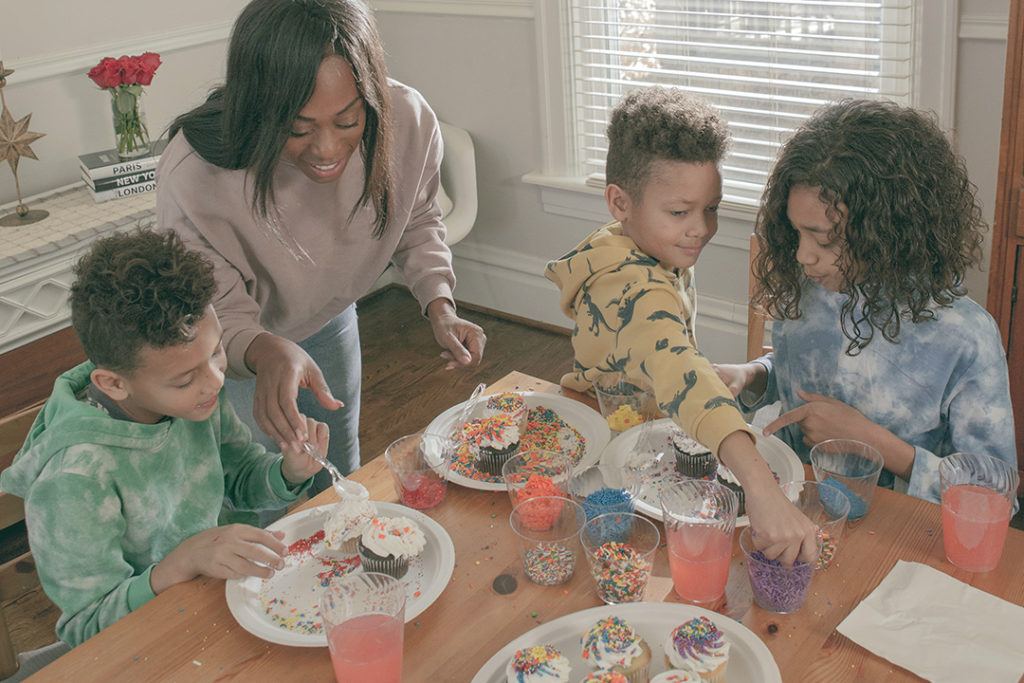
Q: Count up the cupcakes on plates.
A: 11